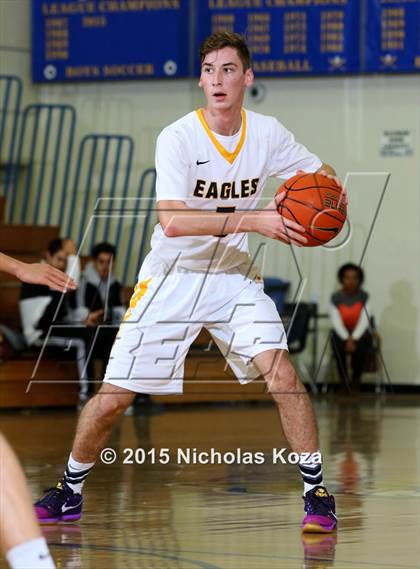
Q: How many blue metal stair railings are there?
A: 4